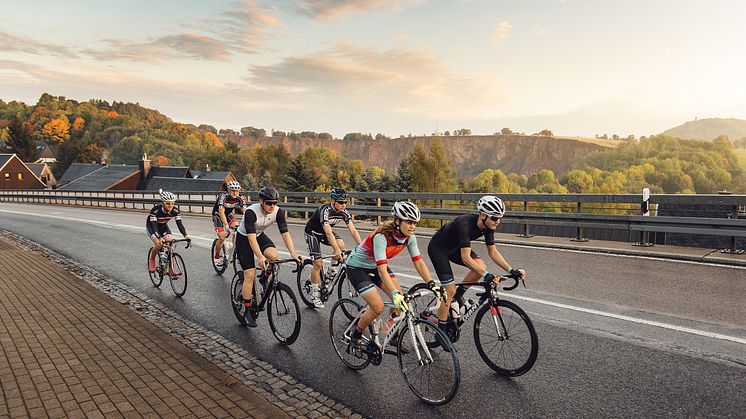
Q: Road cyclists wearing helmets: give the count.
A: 6